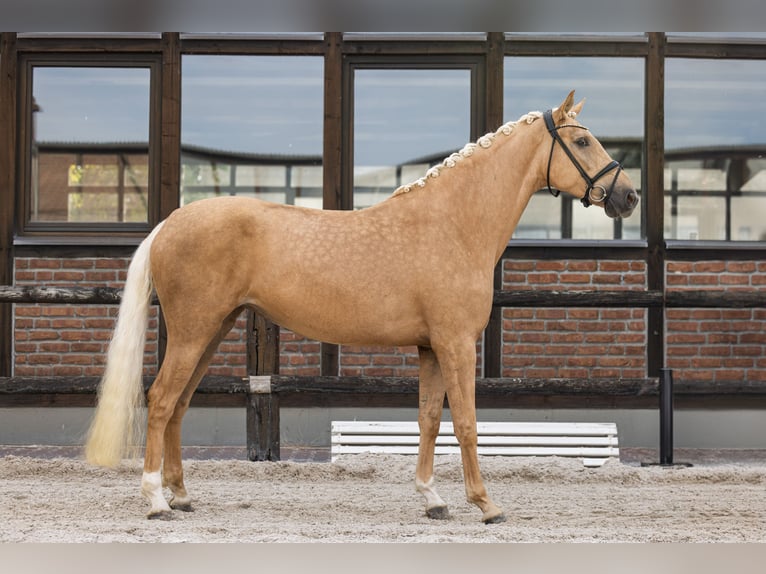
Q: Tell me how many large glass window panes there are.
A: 5